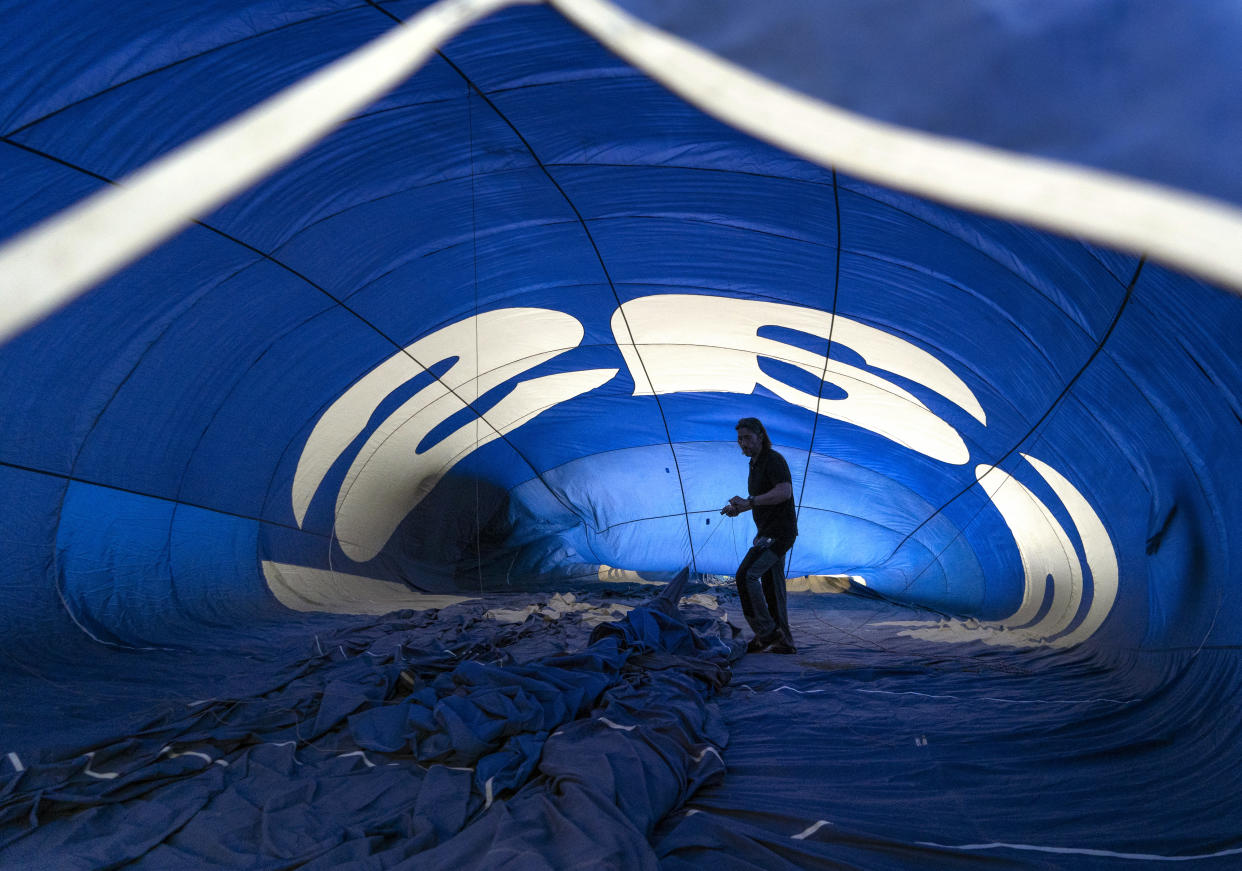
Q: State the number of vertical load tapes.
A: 5